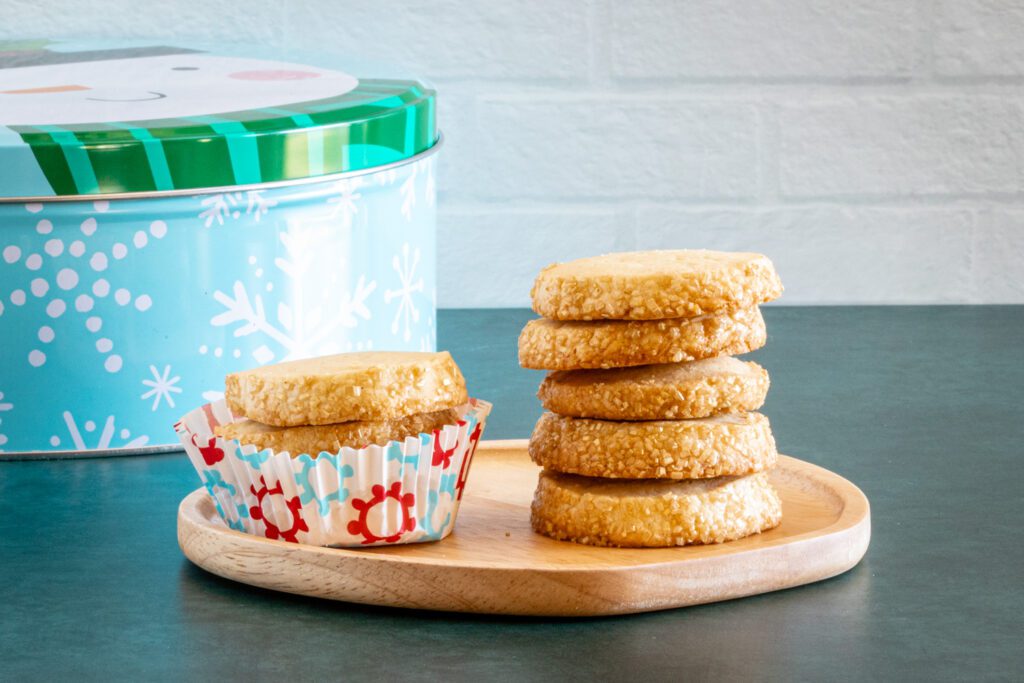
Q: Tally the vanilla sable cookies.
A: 7